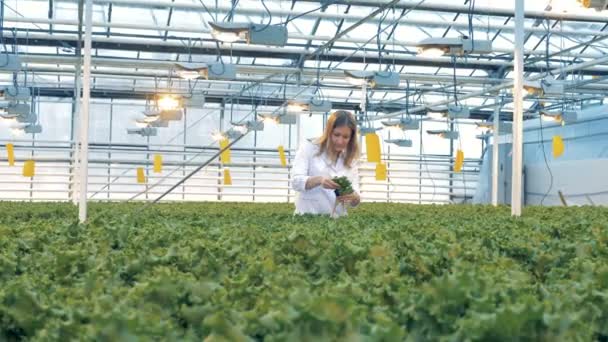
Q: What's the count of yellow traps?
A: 11